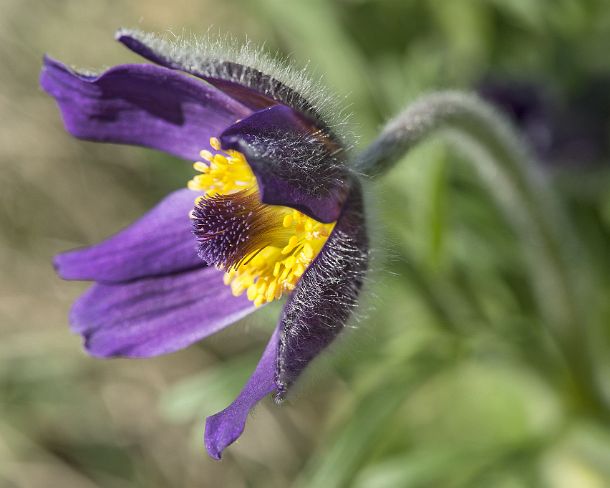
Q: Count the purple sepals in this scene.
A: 7